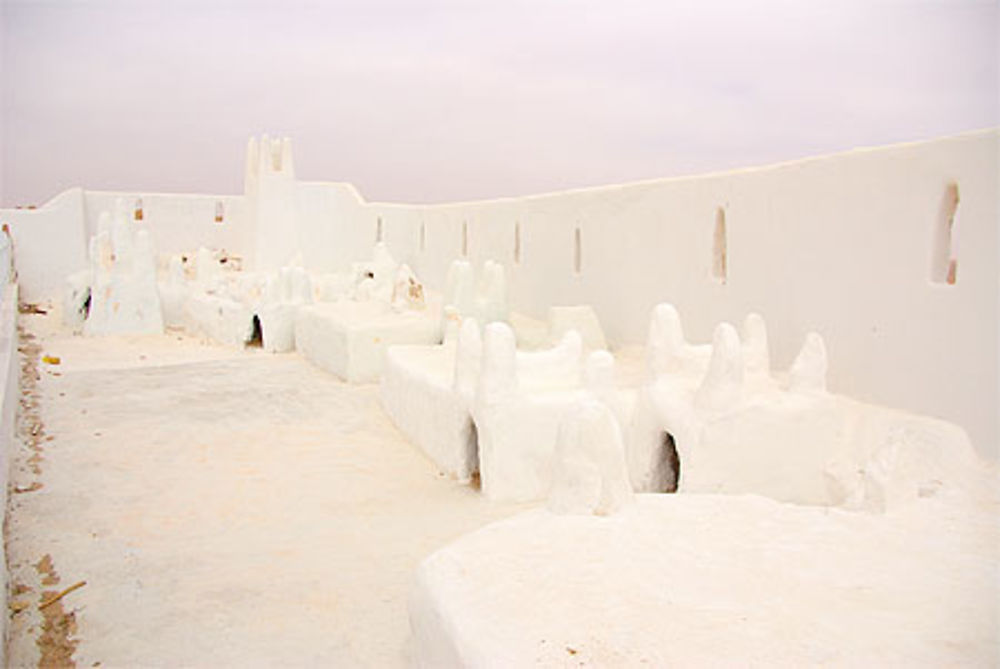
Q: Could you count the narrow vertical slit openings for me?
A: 9